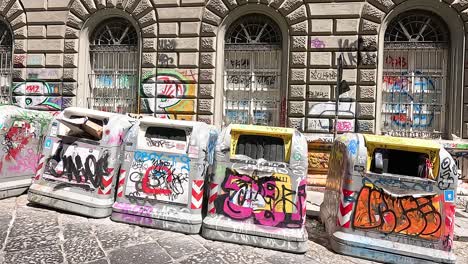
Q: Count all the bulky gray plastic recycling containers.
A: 5